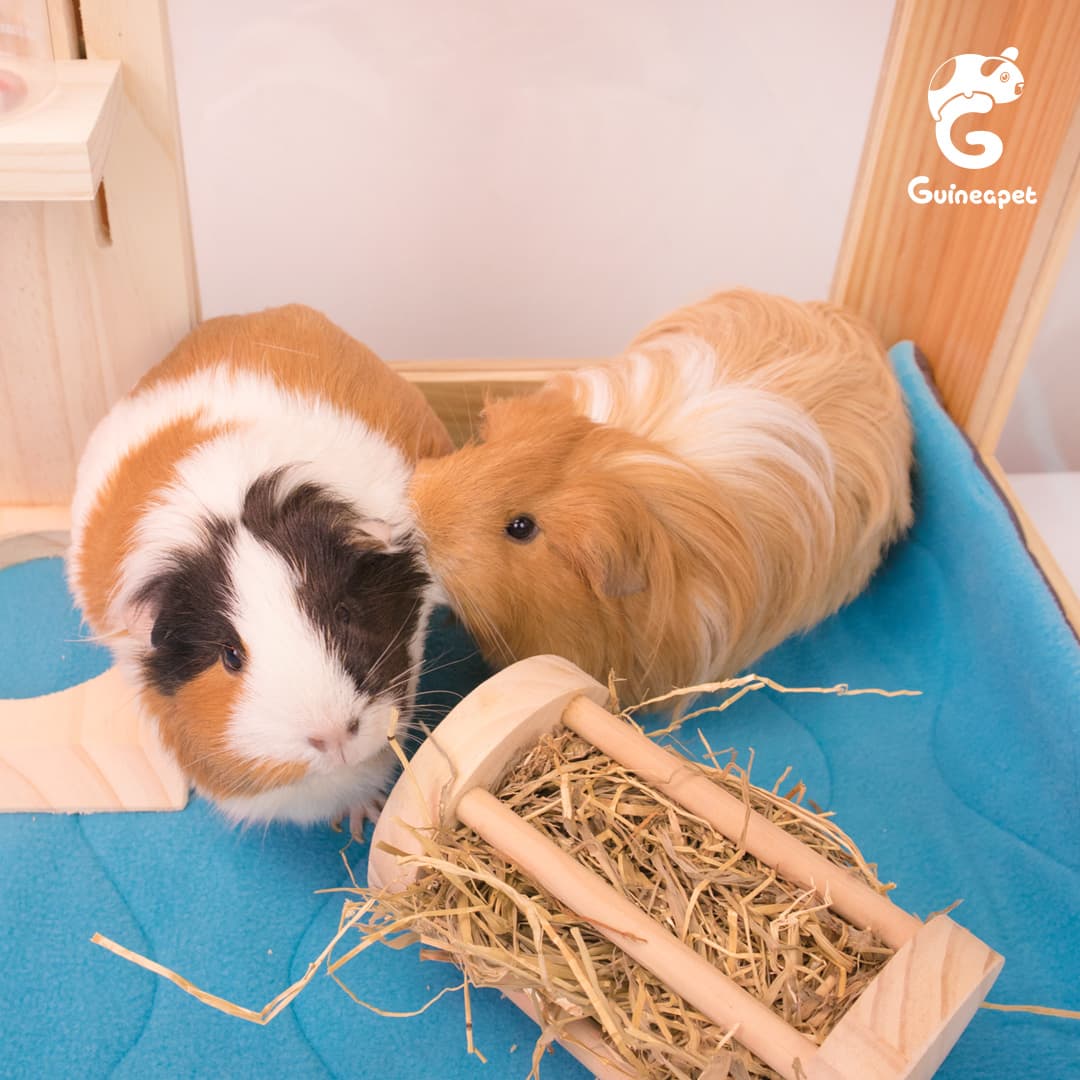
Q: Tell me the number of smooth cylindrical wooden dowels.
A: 3